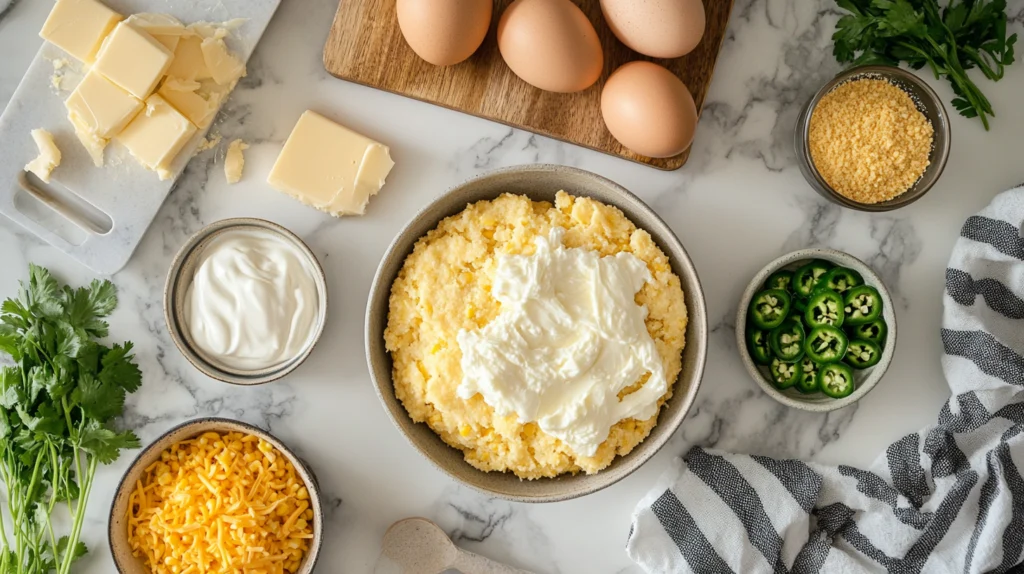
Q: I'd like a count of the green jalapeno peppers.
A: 14